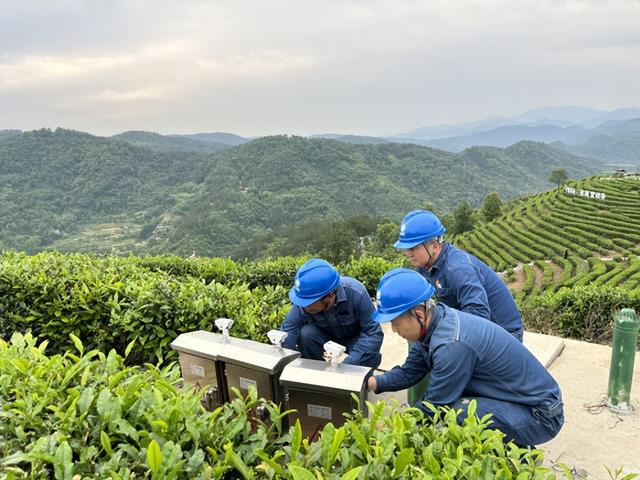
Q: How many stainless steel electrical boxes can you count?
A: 3